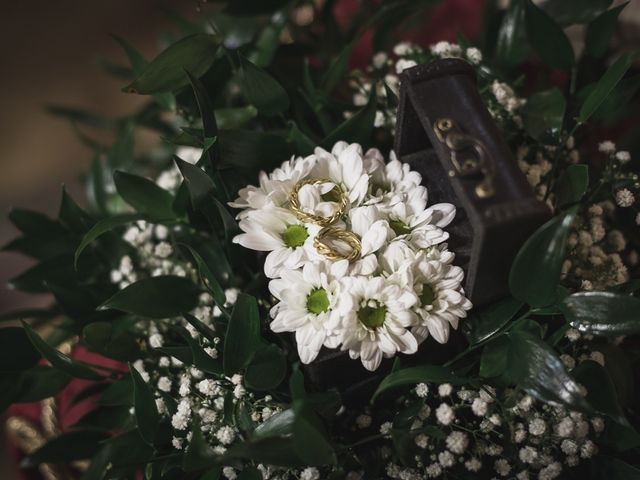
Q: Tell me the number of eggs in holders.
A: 0